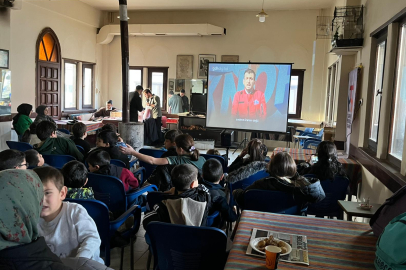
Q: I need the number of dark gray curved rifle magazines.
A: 0